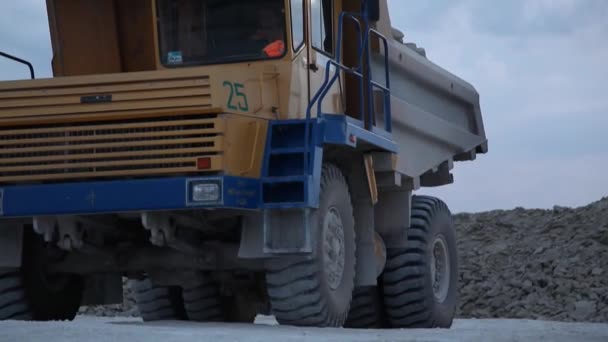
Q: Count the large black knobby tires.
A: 6